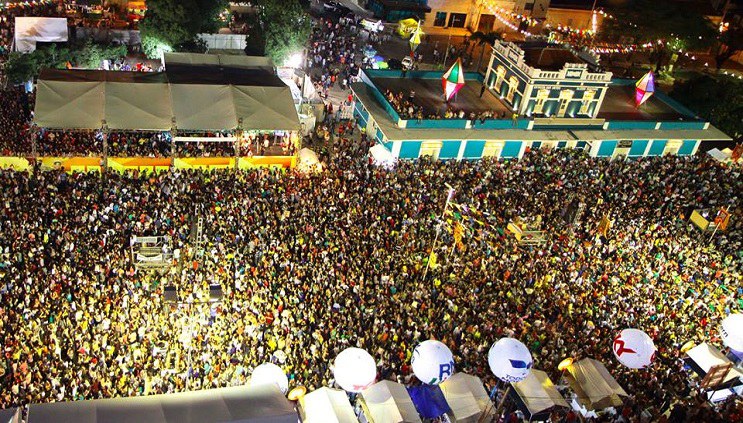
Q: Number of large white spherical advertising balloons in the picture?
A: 6